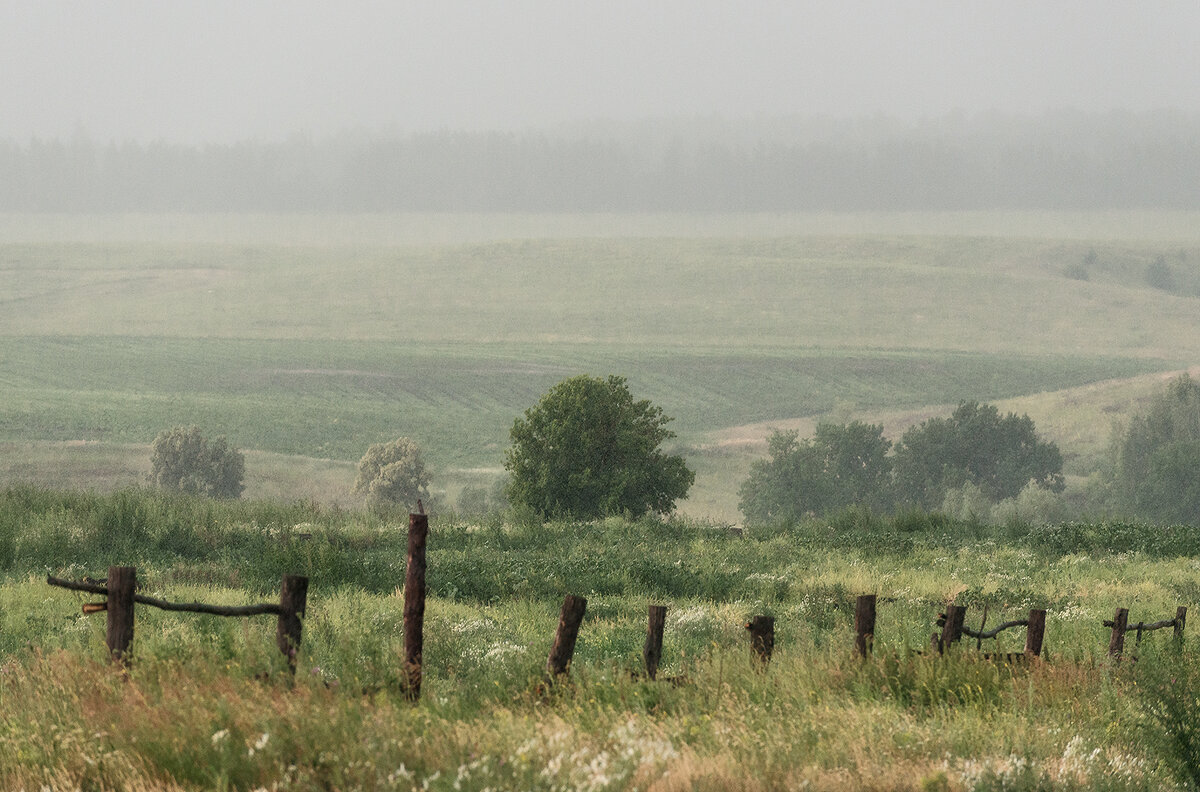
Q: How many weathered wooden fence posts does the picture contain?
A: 11